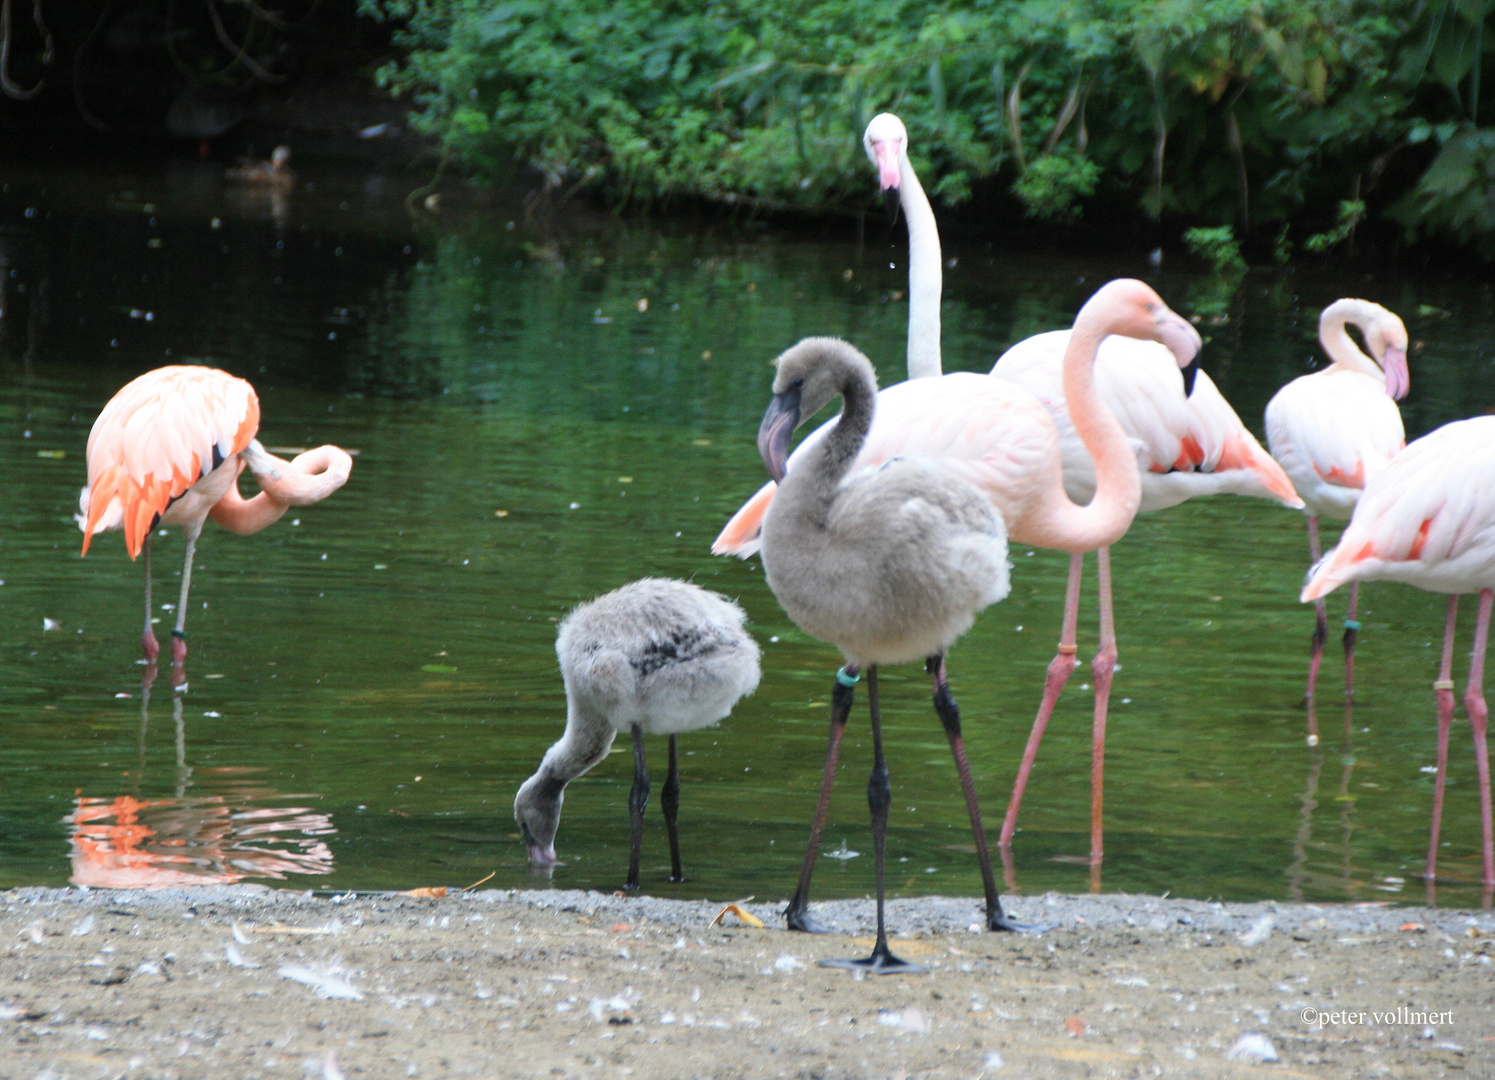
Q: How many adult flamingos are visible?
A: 5